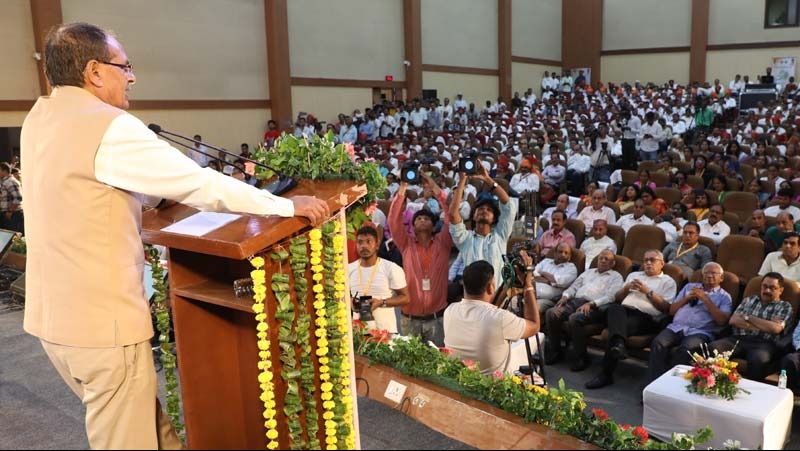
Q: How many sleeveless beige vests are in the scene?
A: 1